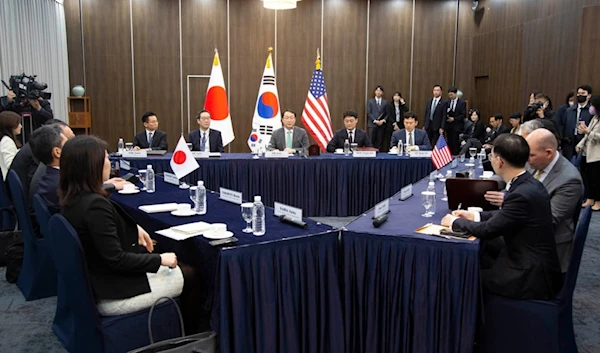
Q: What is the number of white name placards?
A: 14